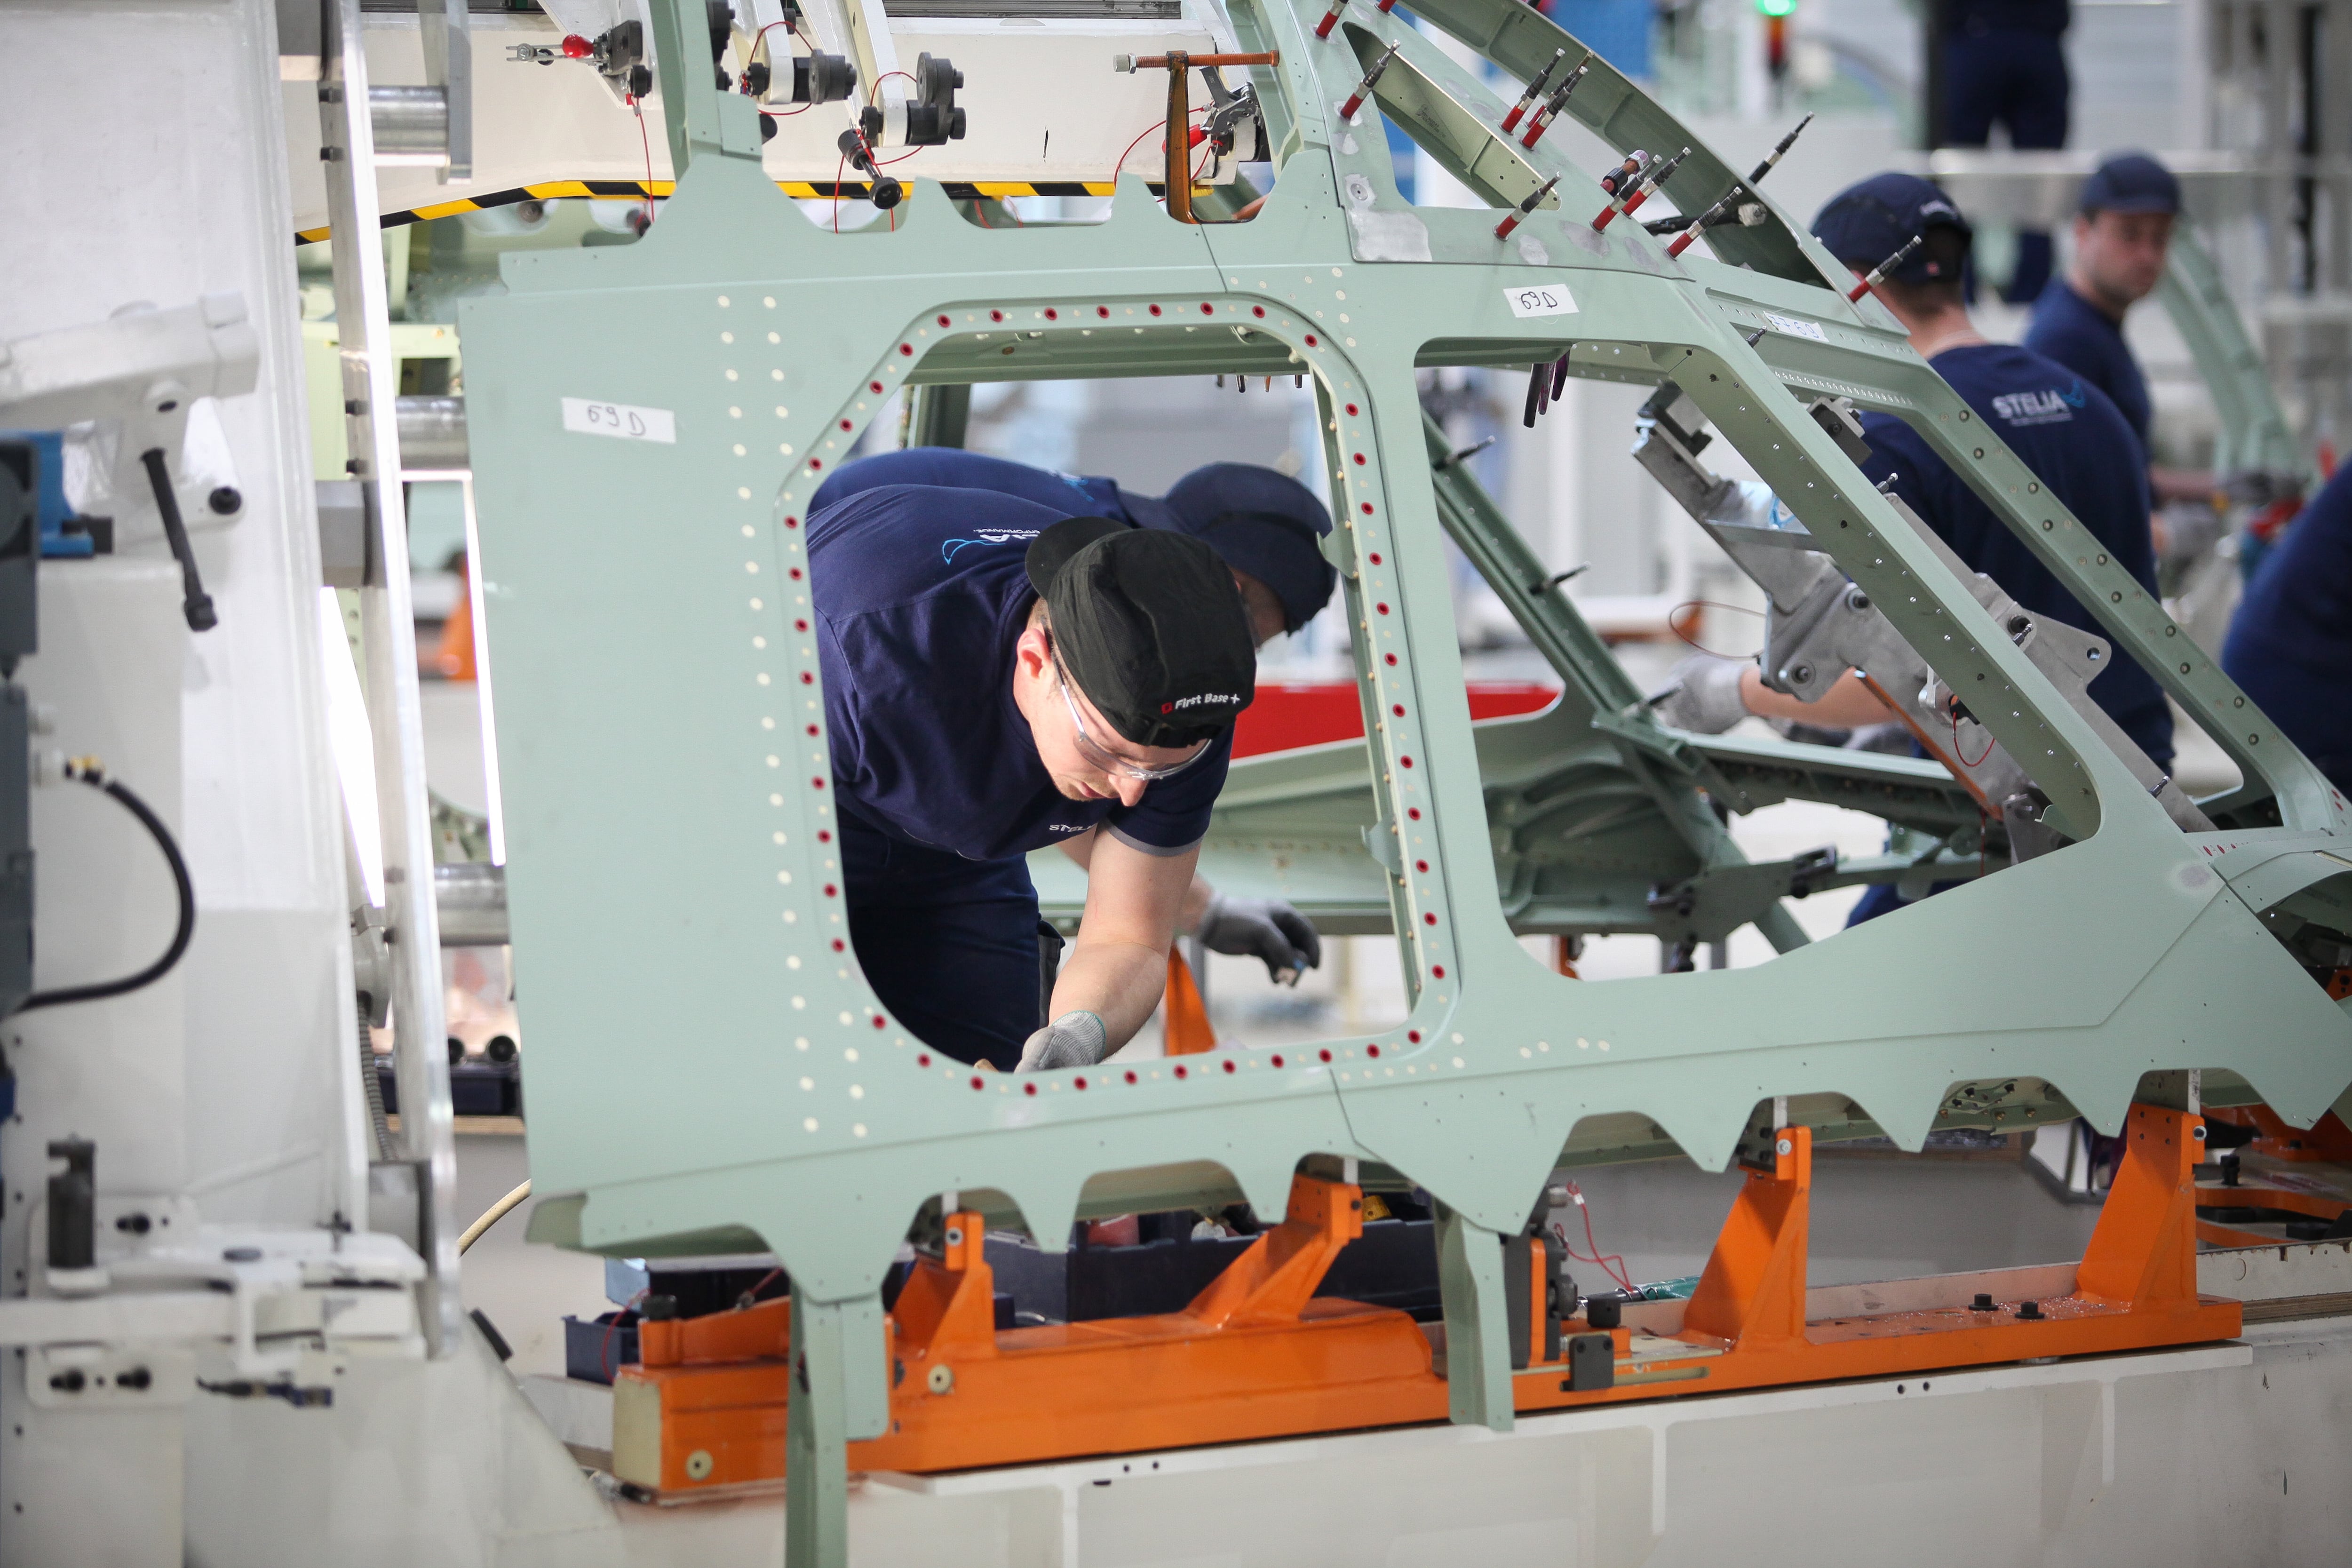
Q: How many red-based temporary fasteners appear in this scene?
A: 11